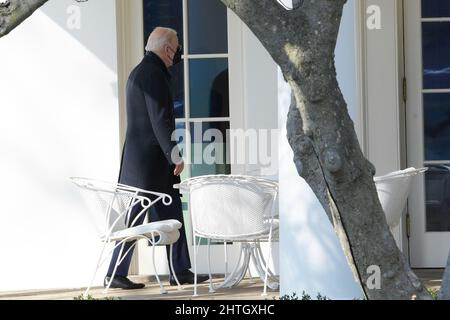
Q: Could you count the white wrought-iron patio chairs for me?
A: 3